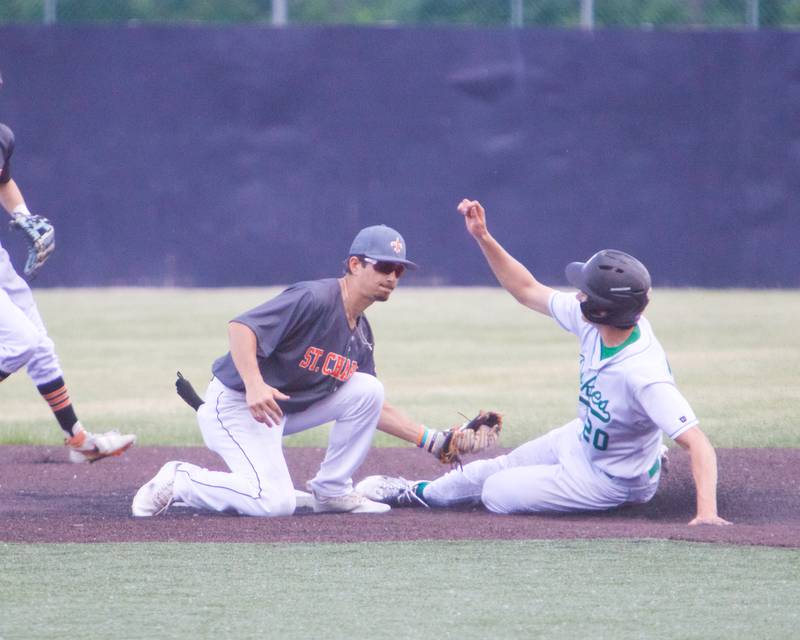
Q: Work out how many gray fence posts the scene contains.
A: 5